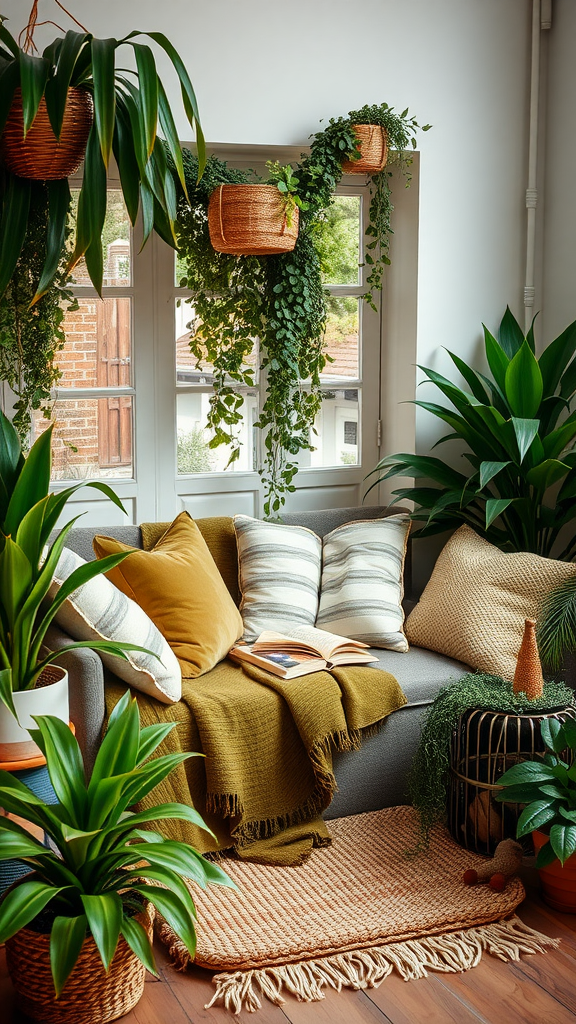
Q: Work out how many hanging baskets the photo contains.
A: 3